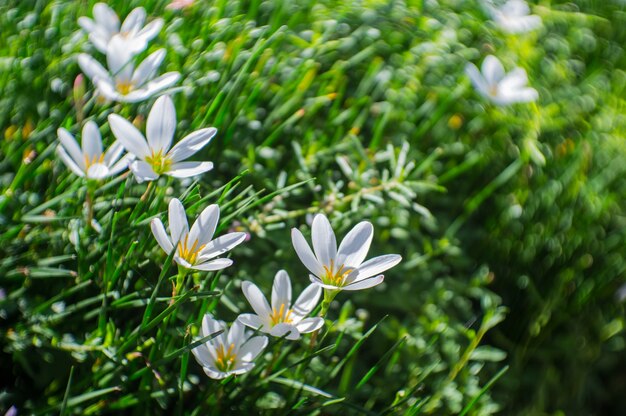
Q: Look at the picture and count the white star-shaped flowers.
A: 10